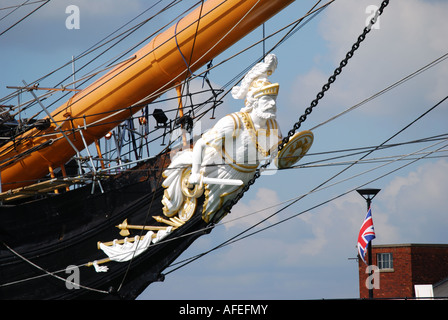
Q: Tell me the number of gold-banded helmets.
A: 1